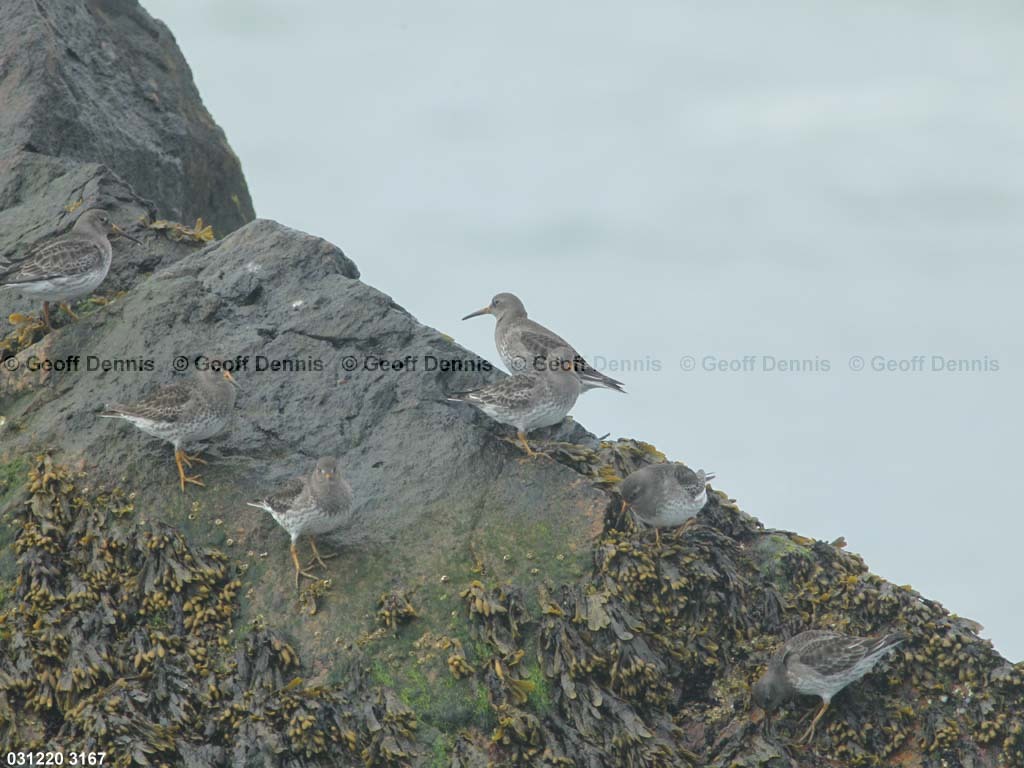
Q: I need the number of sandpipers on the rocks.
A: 7